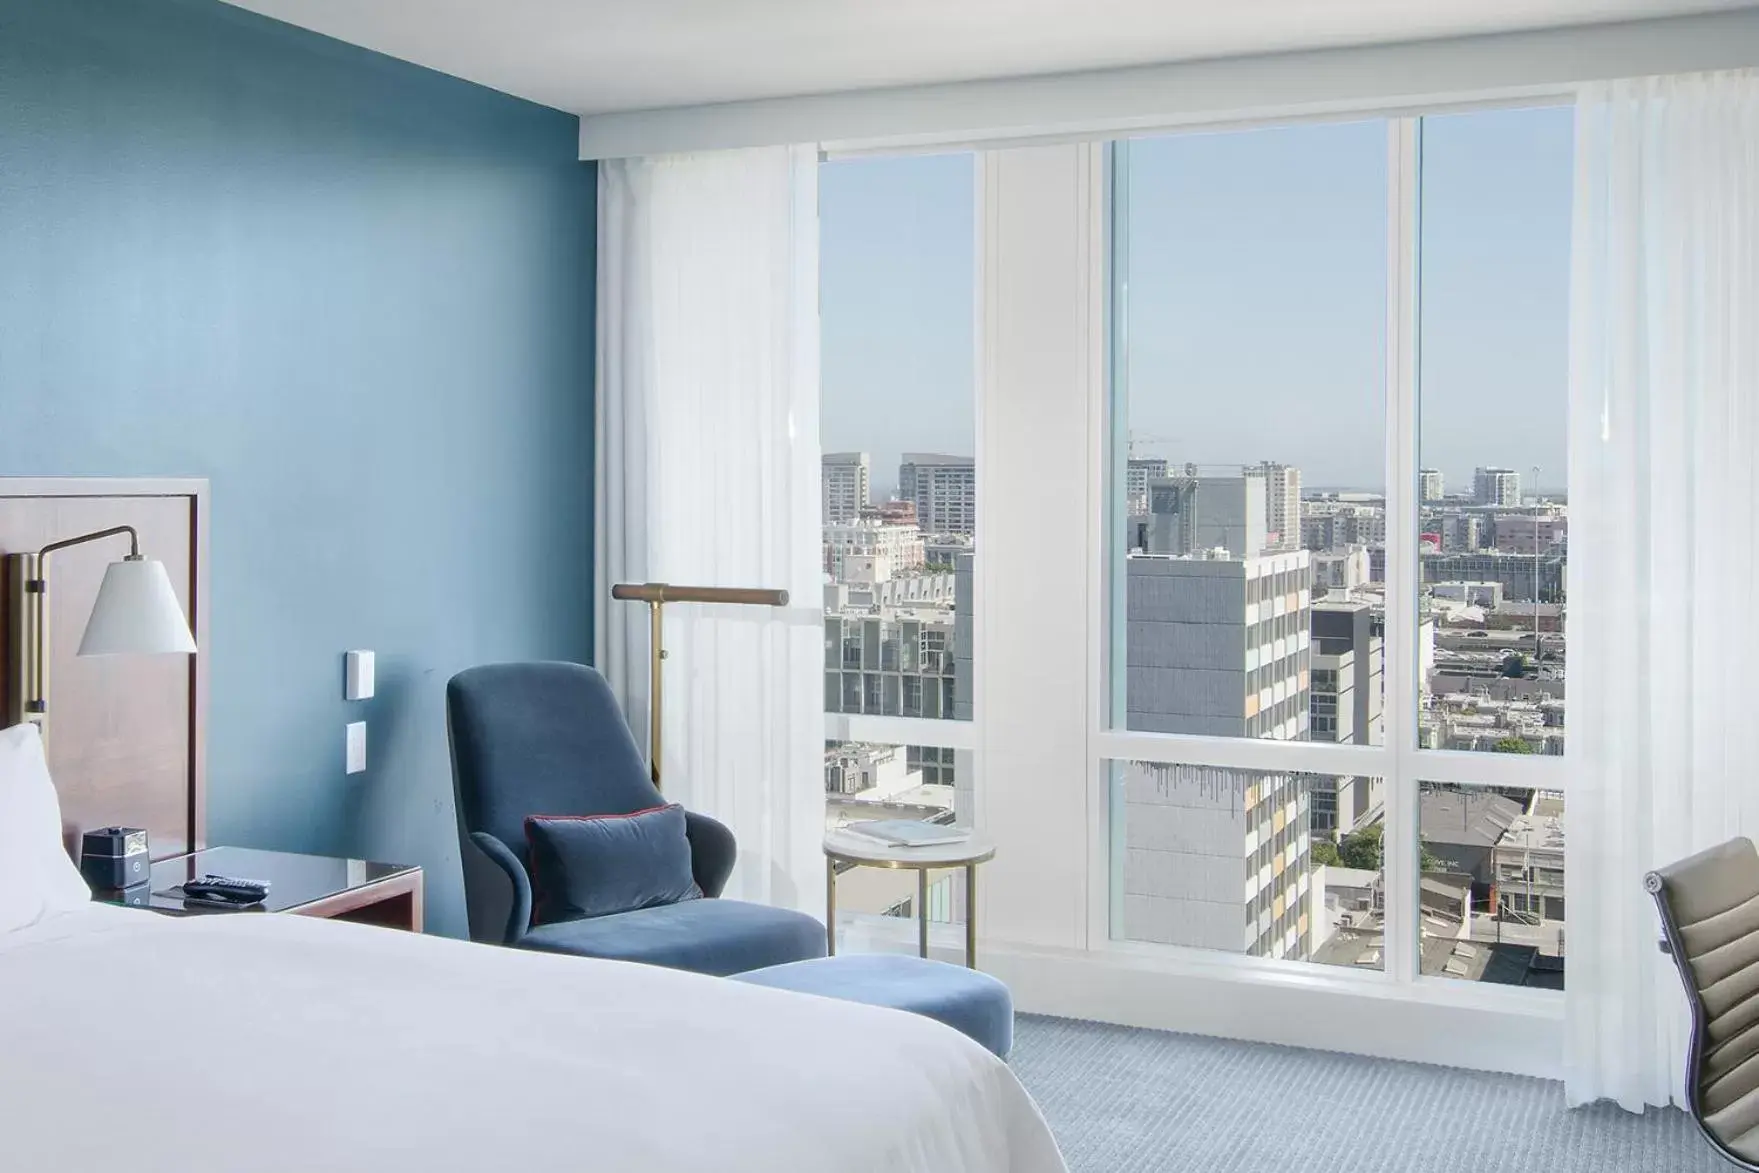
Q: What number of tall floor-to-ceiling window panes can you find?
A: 3